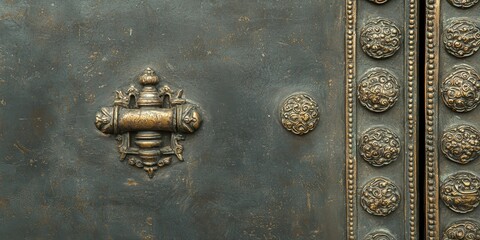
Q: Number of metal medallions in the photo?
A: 13